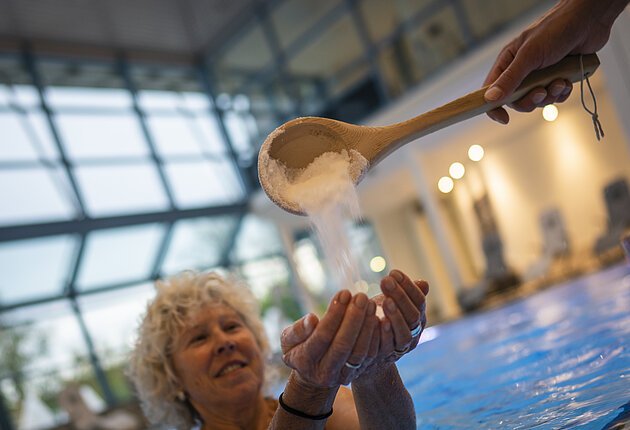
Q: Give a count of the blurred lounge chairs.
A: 3